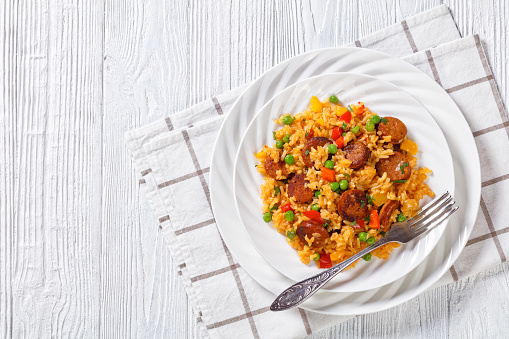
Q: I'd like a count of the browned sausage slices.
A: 9